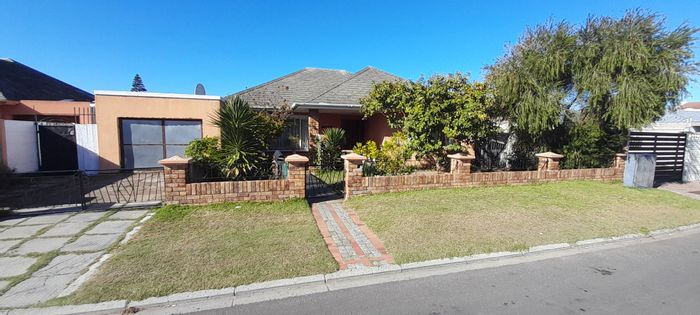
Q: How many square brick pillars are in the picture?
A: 6